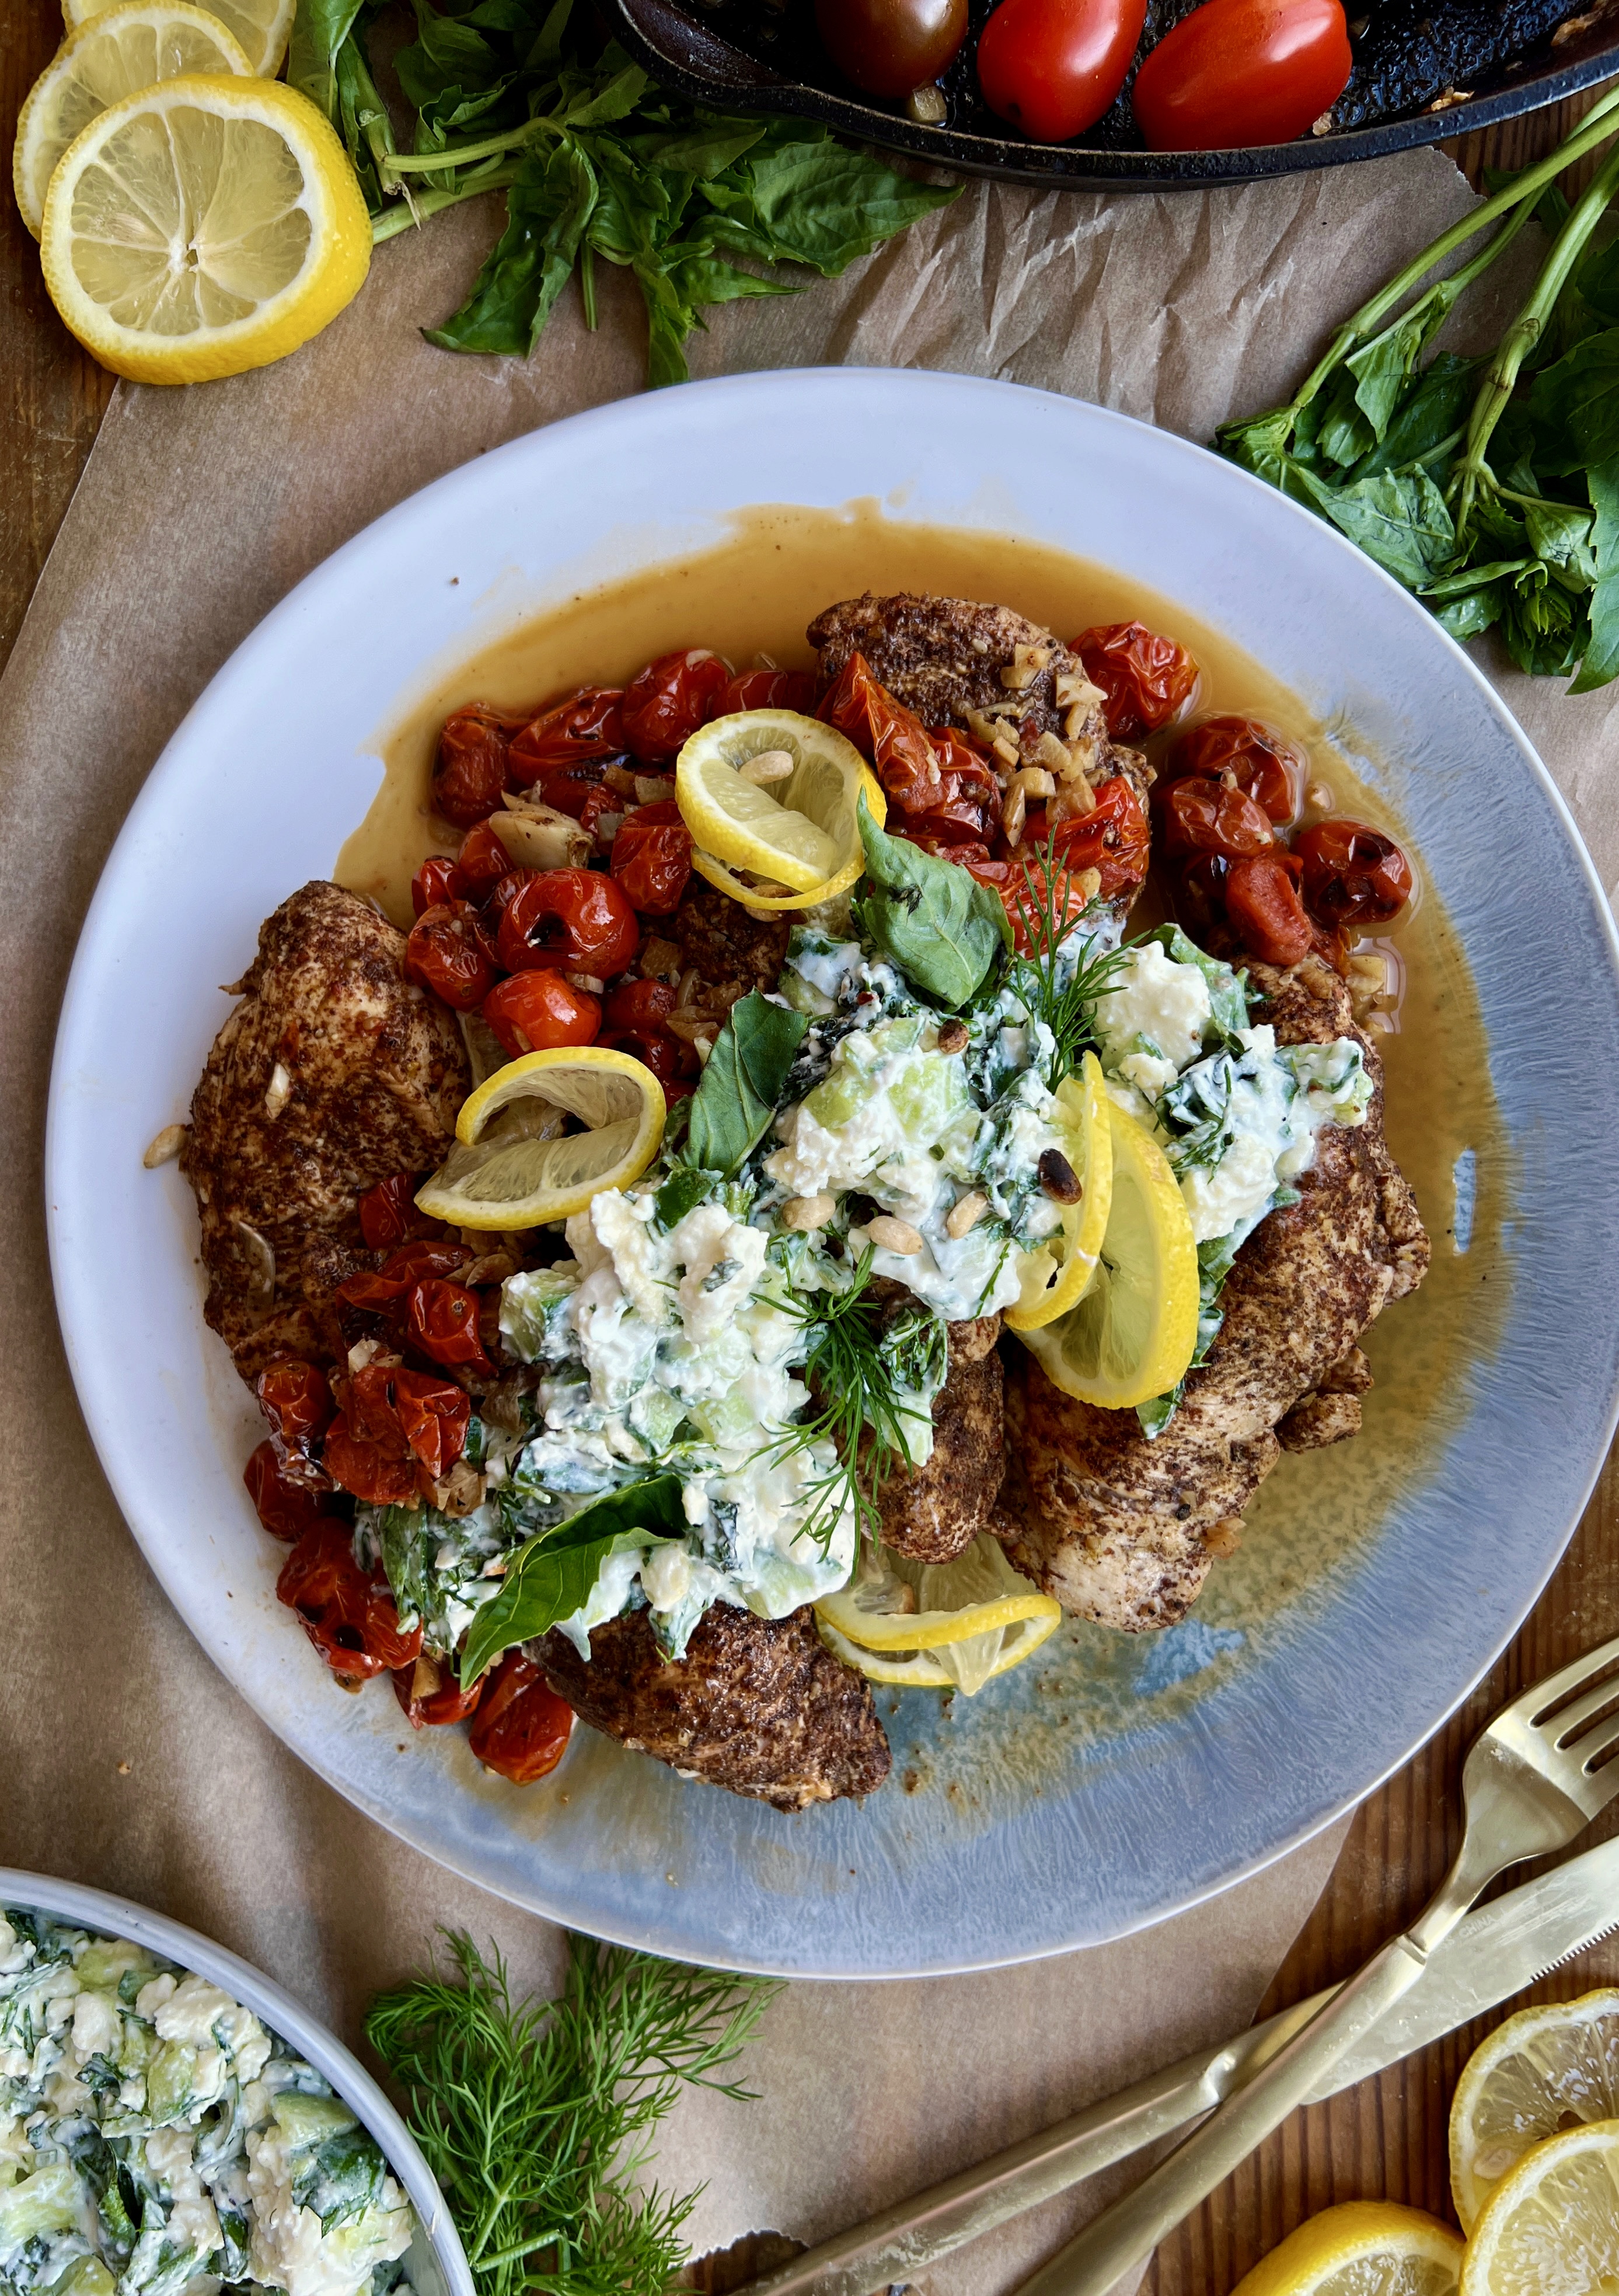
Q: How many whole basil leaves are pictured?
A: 3